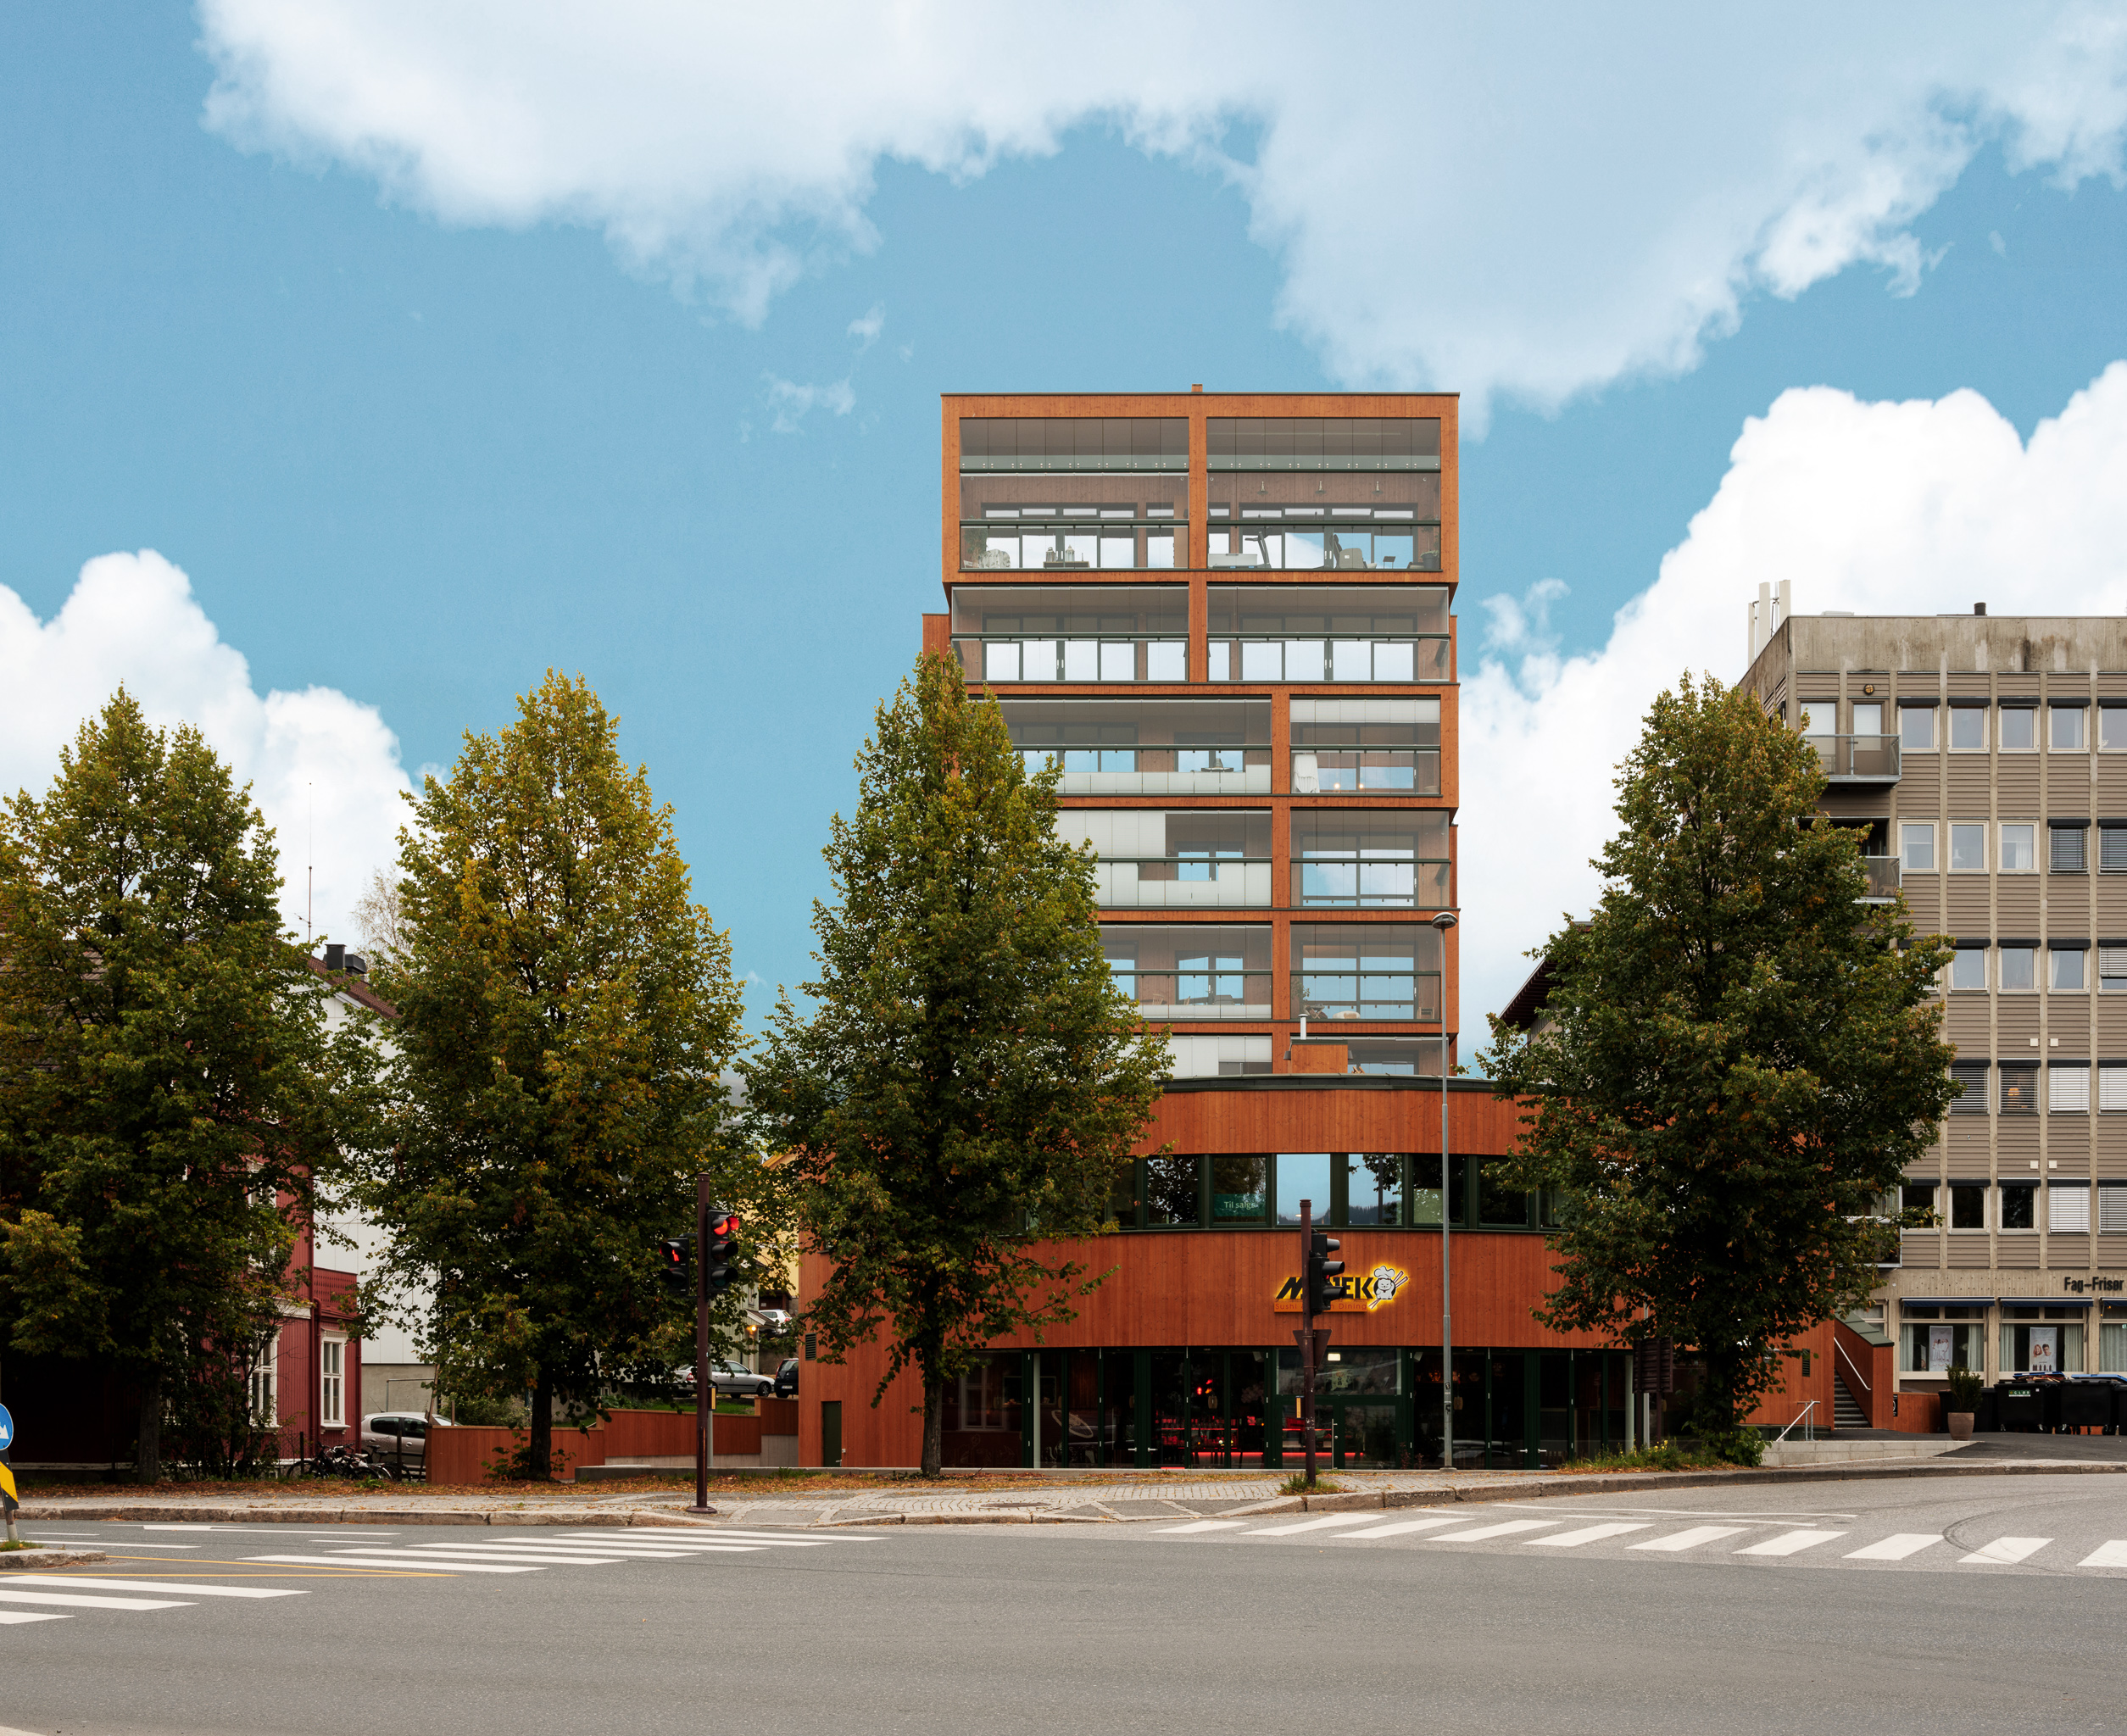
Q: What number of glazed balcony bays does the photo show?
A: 12